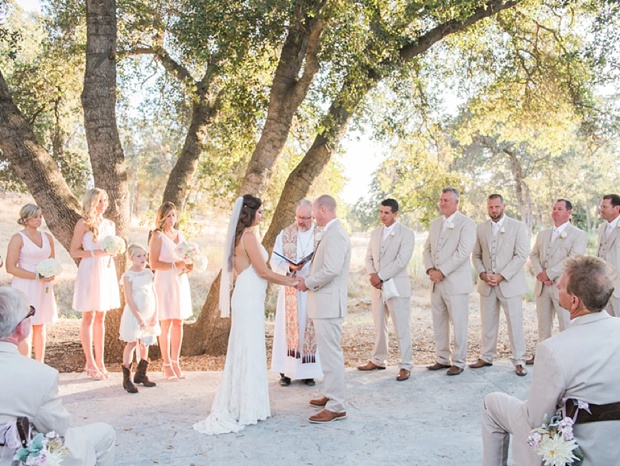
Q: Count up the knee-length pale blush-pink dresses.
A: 3